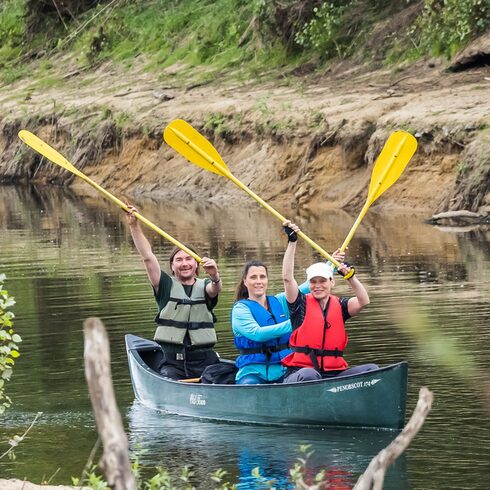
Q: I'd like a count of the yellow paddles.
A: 3